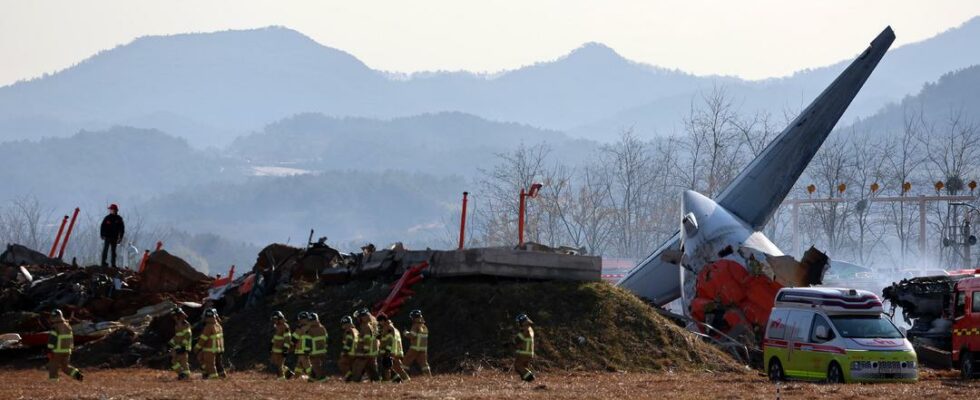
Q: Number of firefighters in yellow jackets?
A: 11